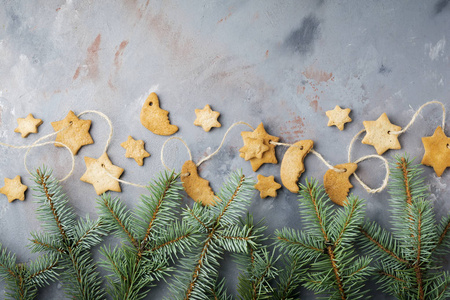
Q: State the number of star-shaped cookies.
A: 12